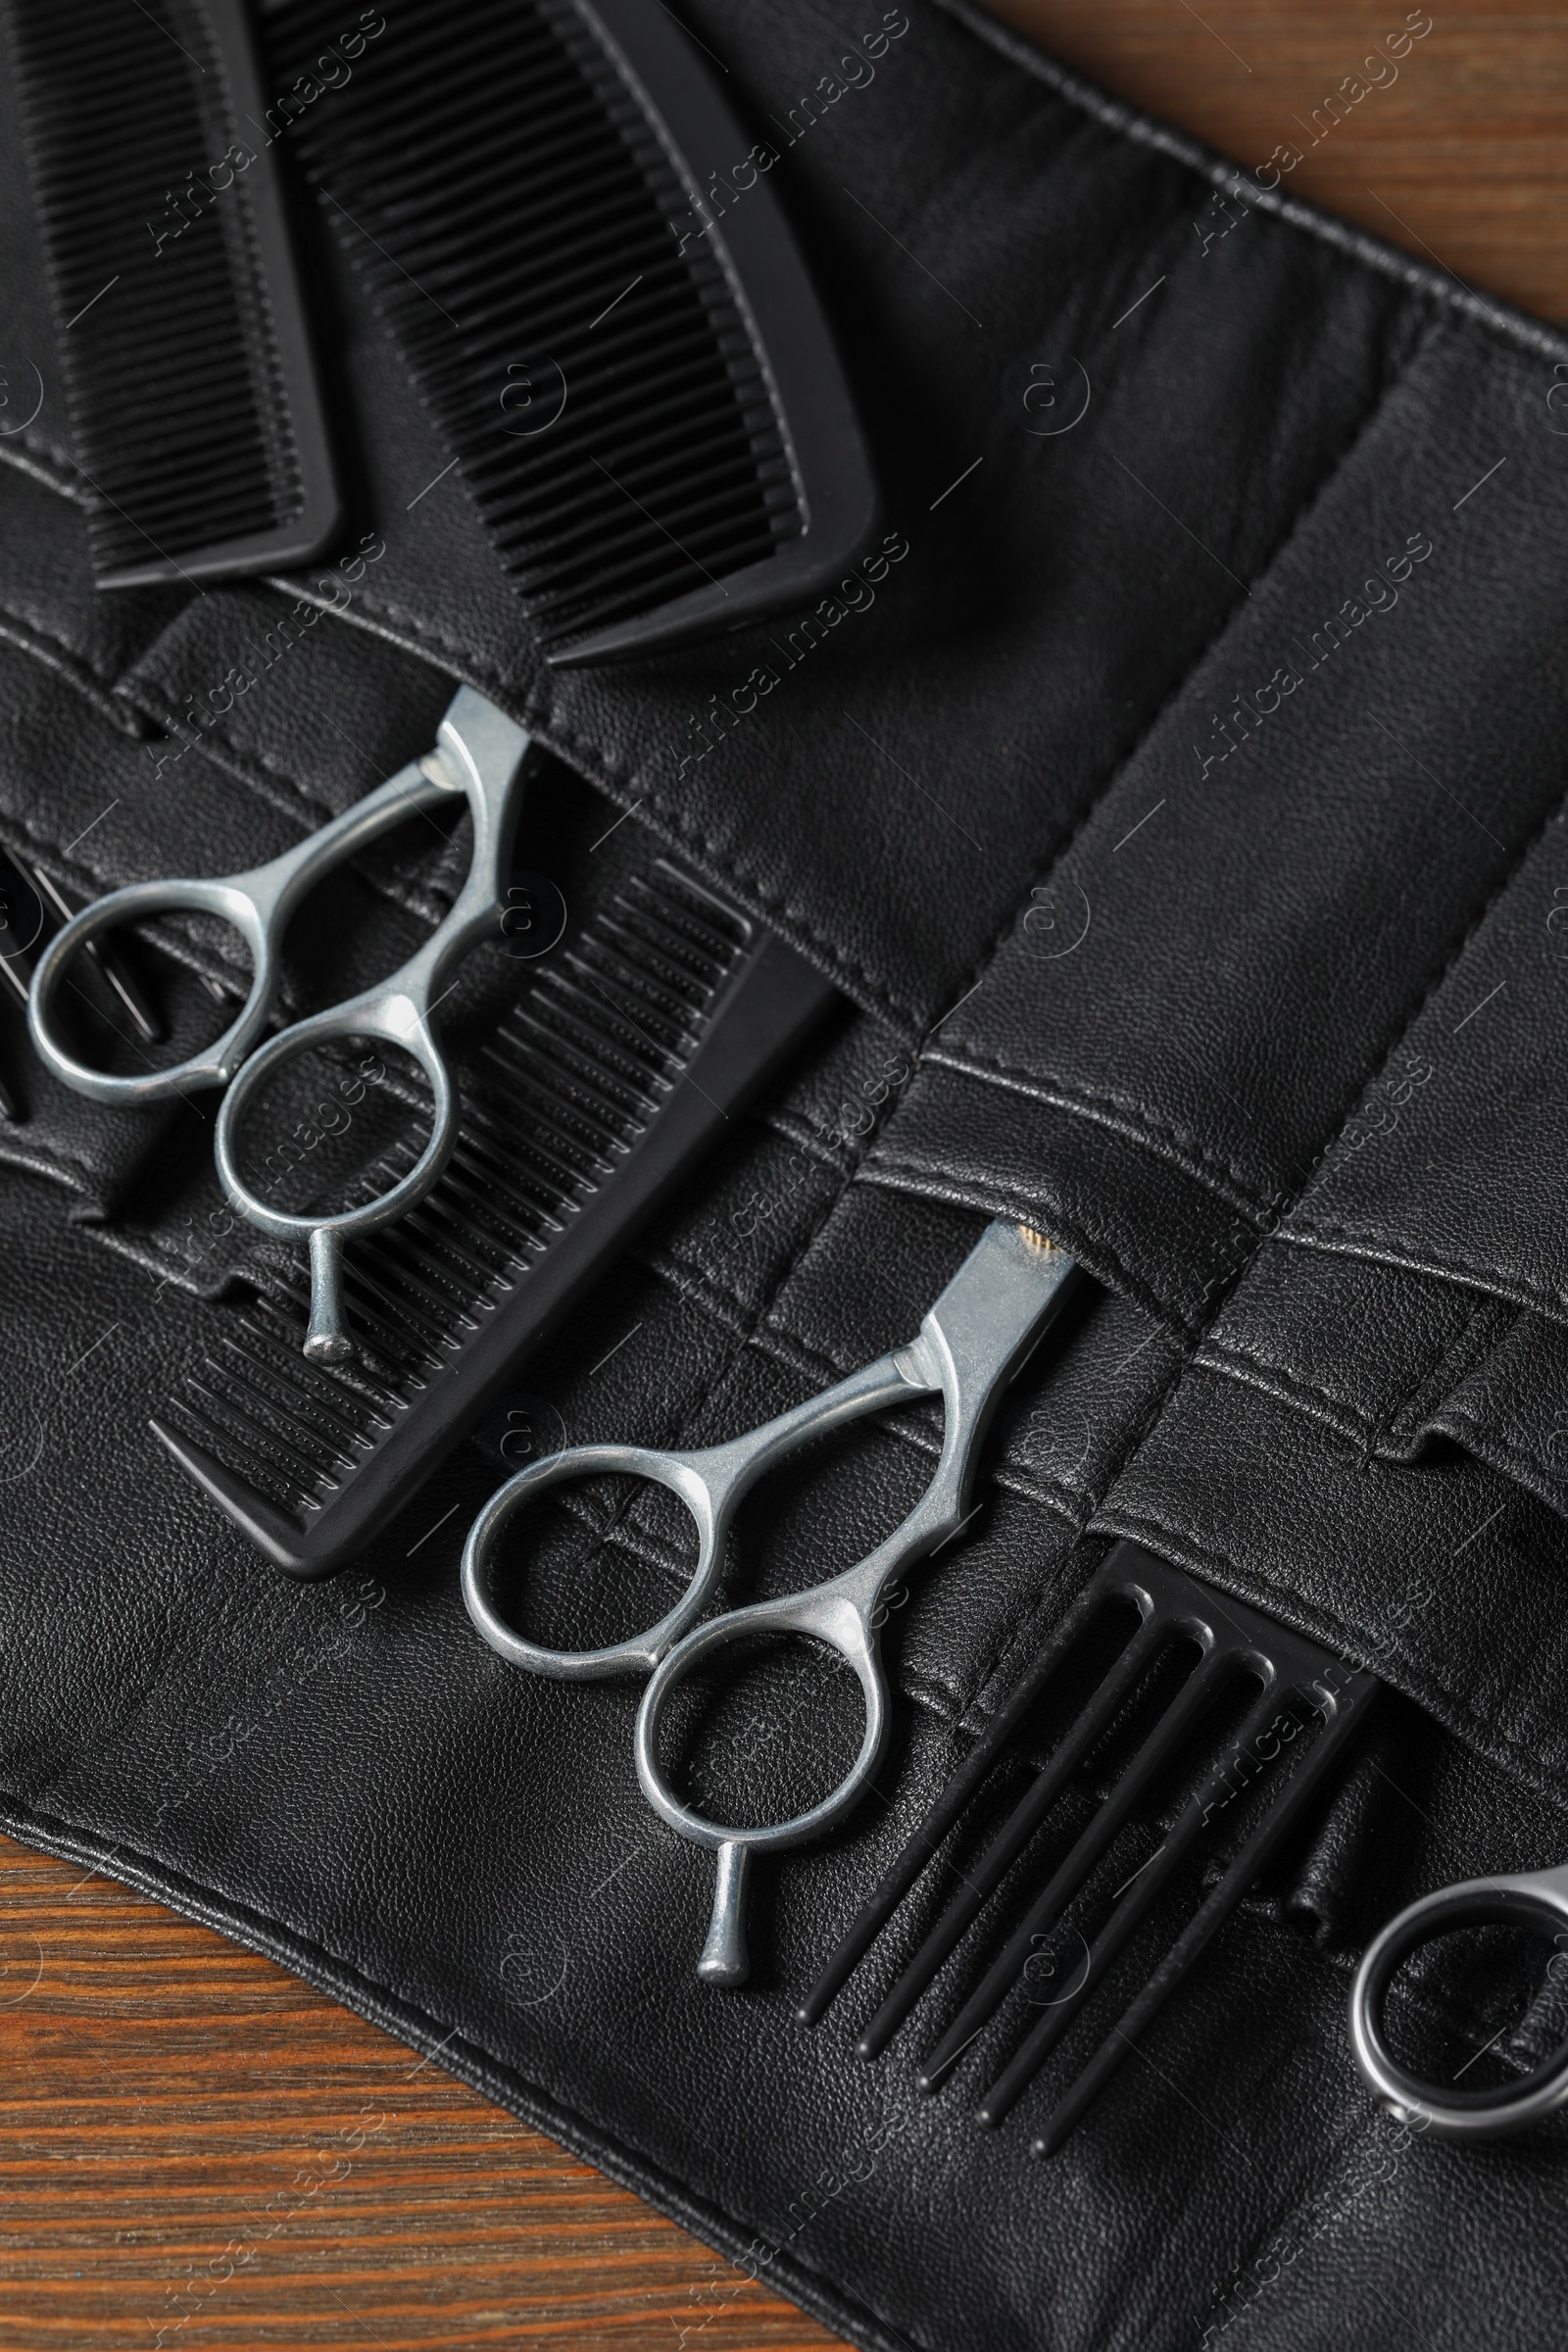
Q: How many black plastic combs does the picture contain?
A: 4